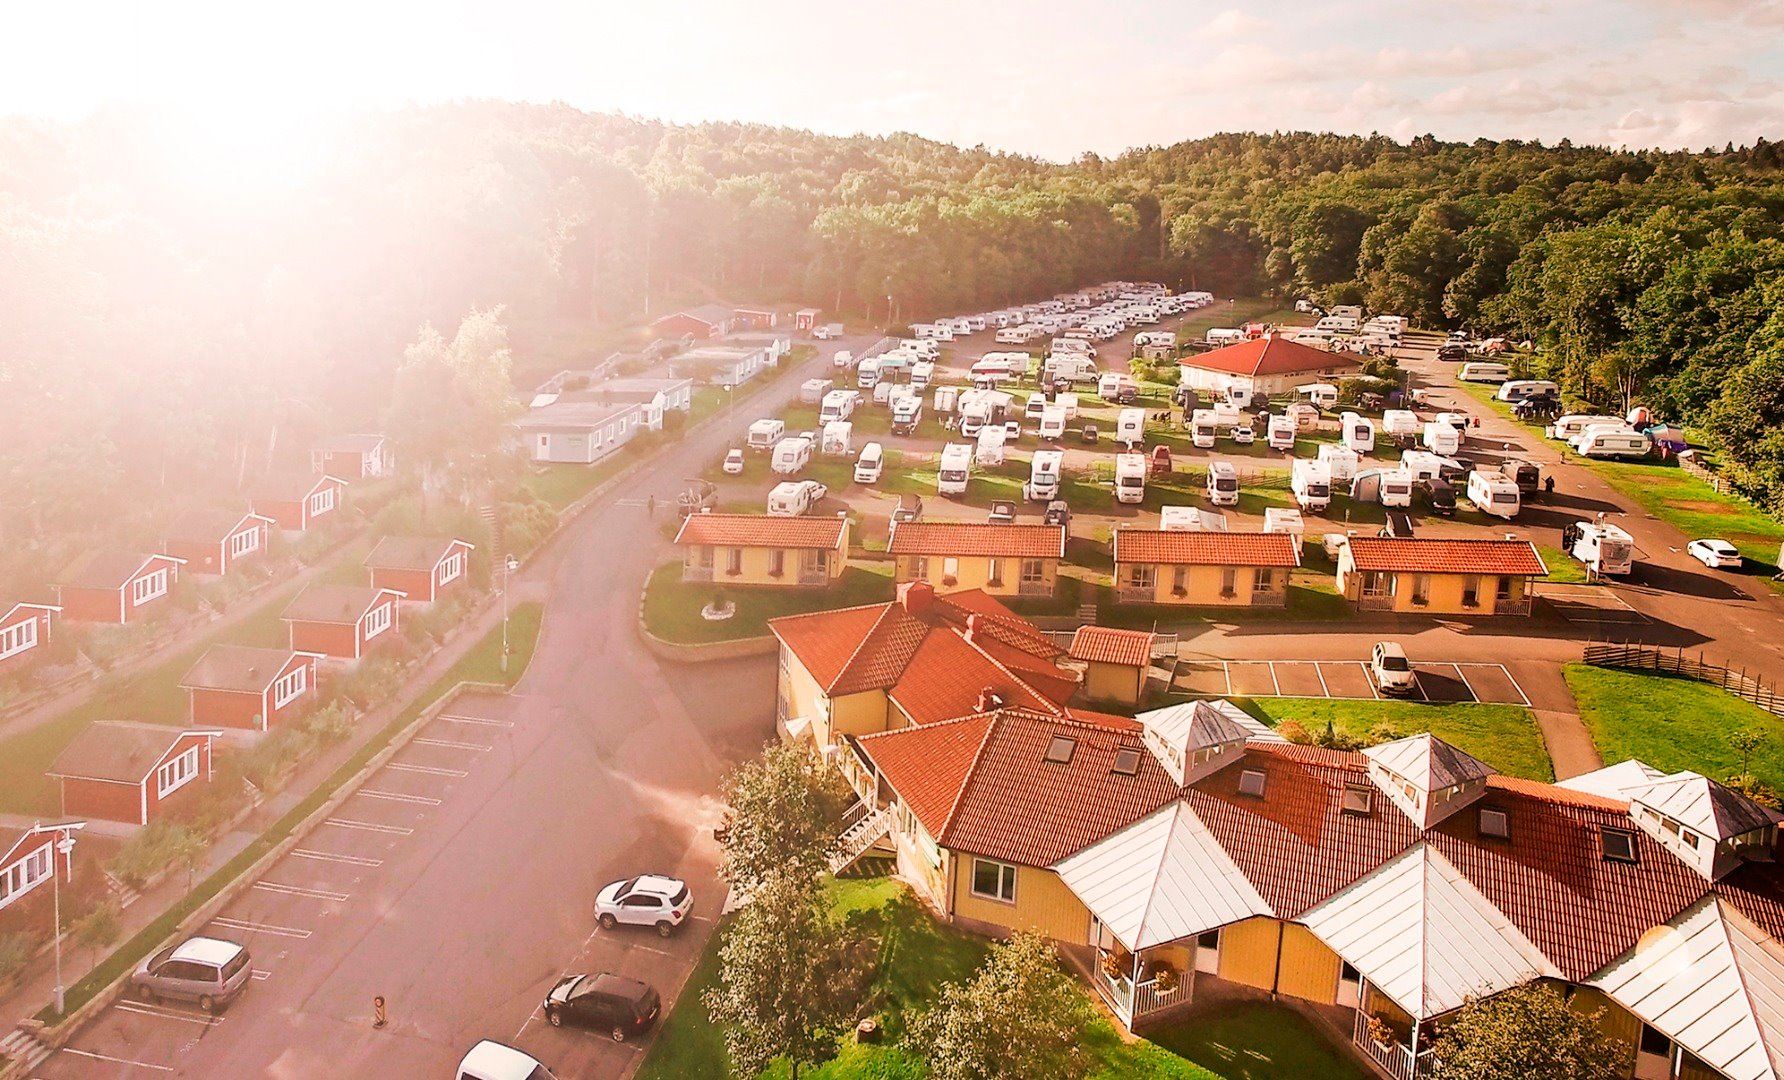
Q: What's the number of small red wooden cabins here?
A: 10